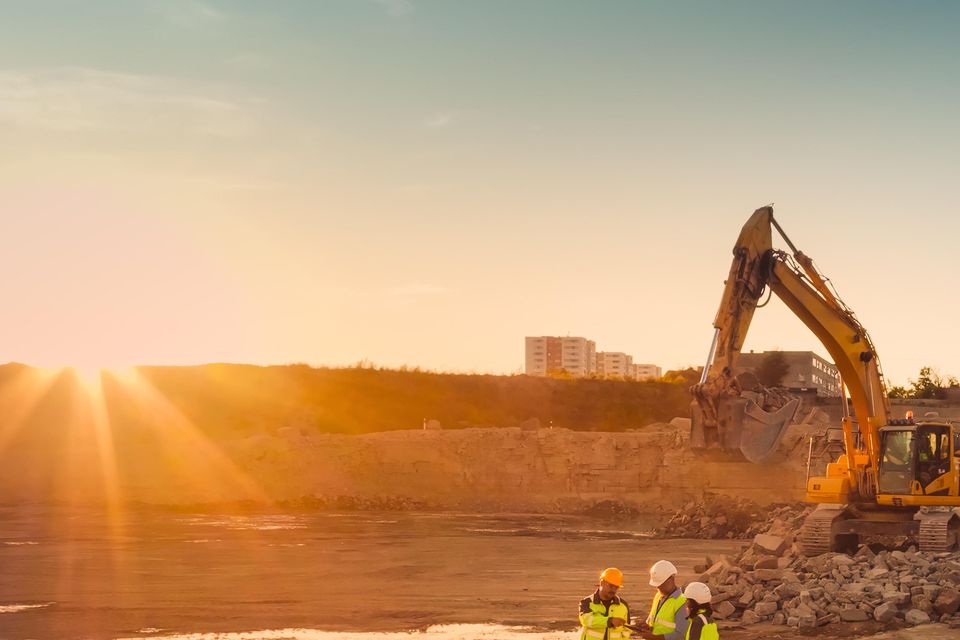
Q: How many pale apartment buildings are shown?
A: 3